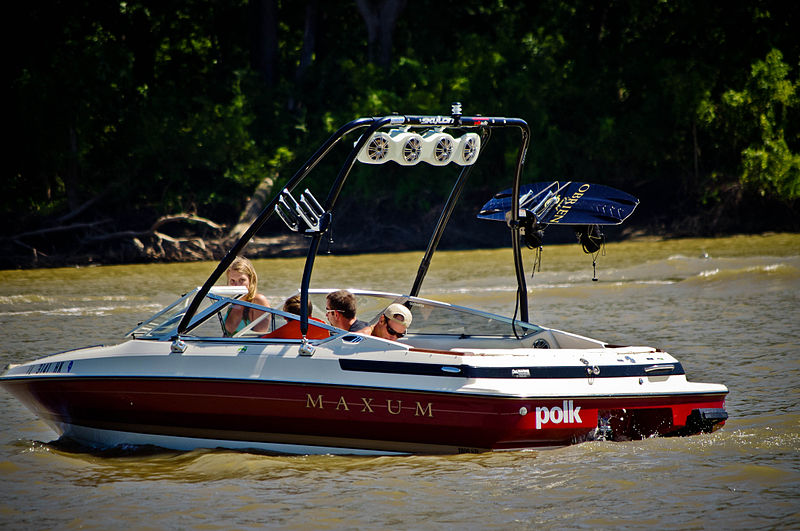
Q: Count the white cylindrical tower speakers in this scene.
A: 4